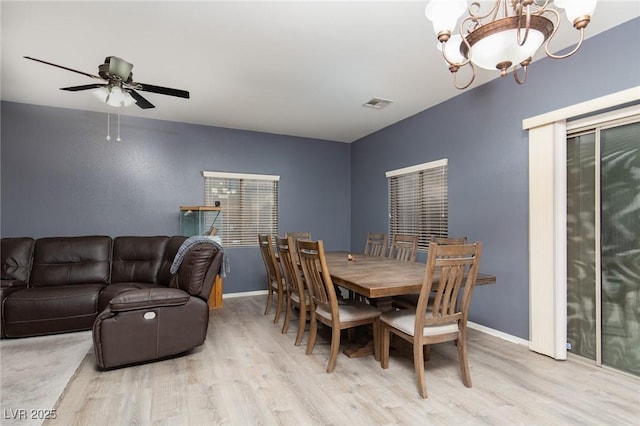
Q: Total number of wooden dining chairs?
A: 8